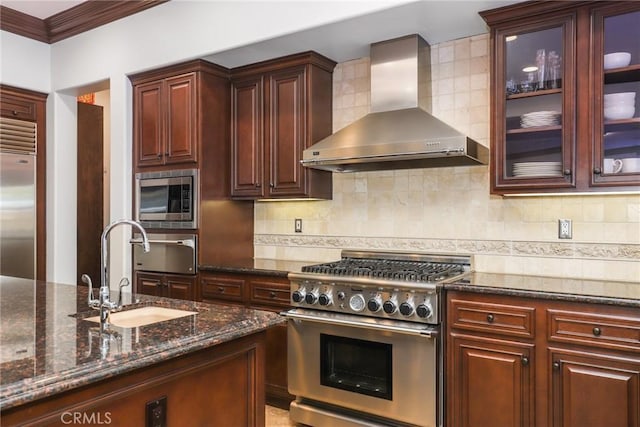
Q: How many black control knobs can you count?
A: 7